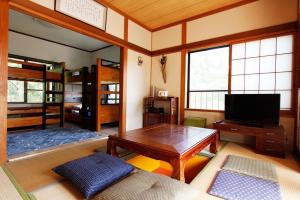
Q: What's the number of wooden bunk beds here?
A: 3